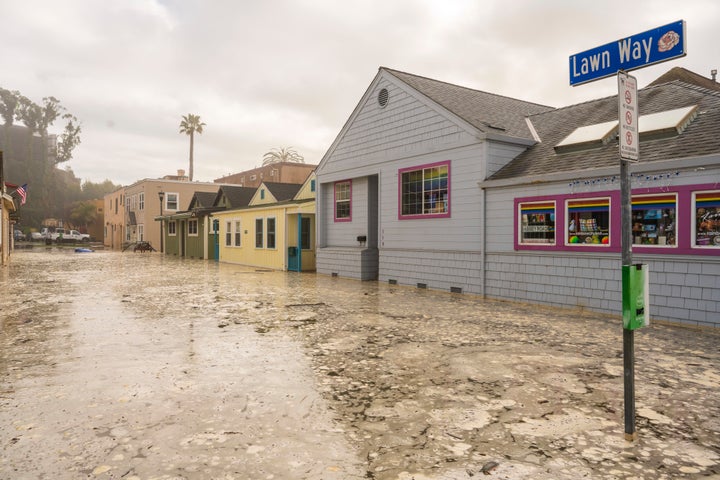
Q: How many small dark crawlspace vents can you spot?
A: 4